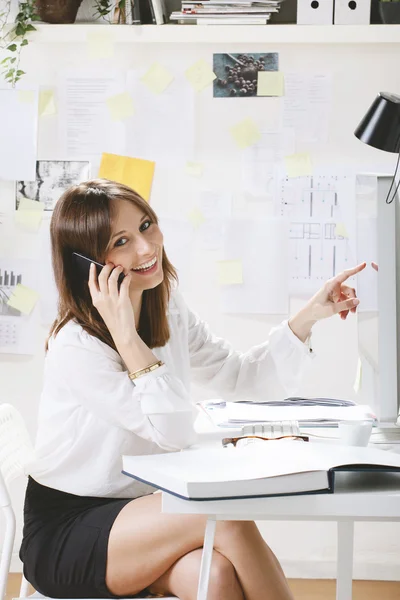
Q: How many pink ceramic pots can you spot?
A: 0